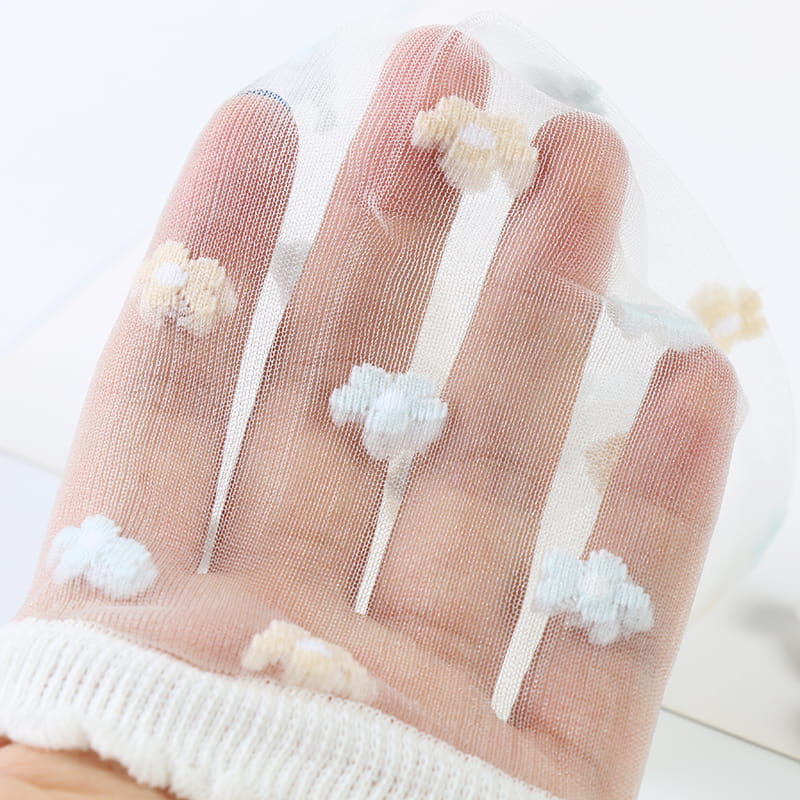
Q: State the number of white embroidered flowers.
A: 3